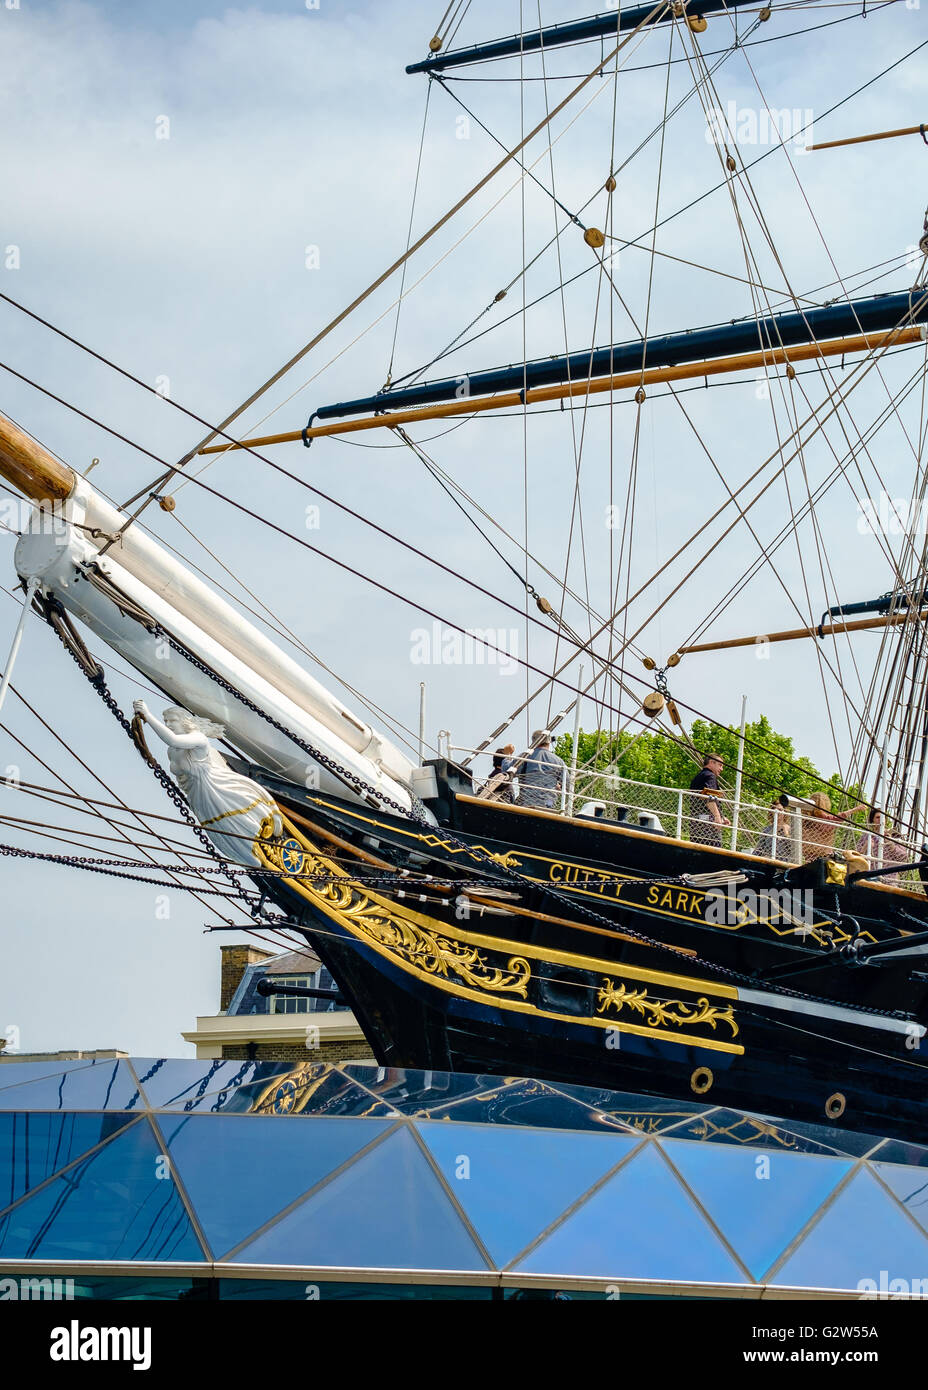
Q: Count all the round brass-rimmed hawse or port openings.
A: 2